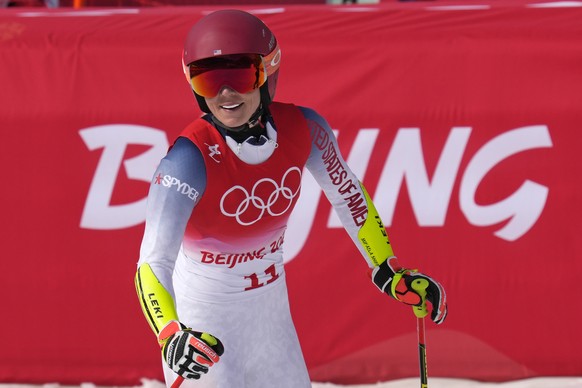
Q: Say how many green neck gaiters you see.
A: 0